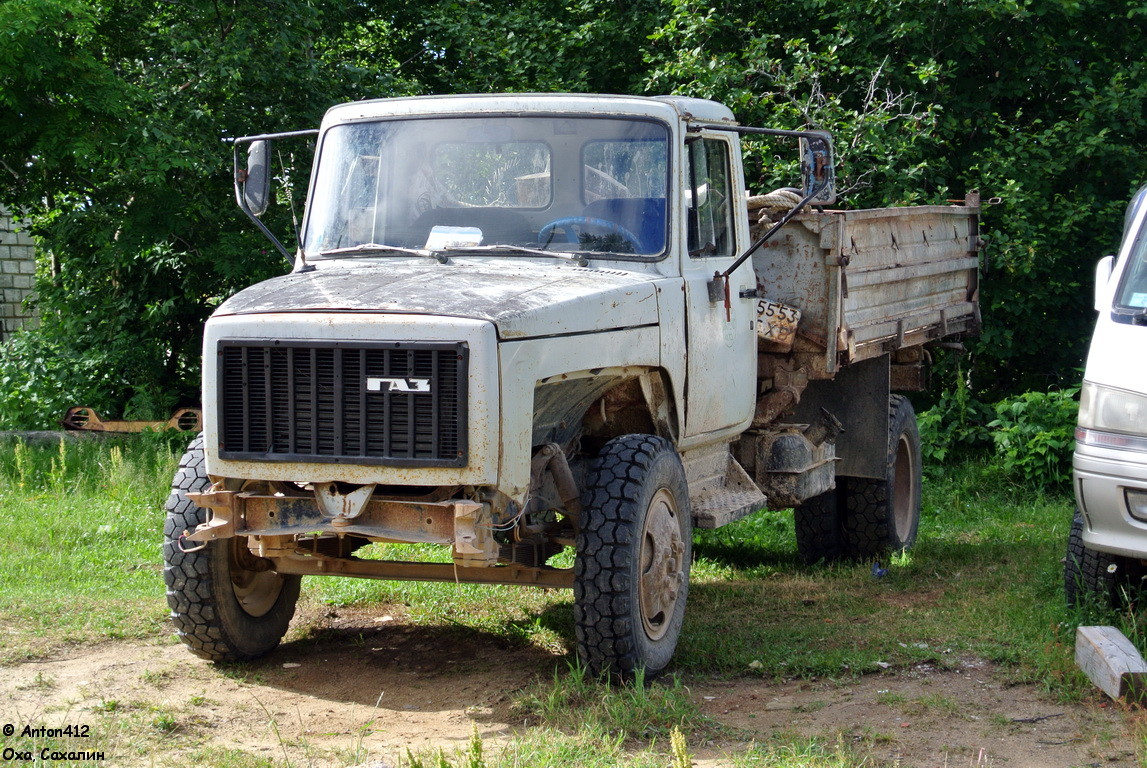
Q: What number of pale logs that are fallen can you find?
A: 1